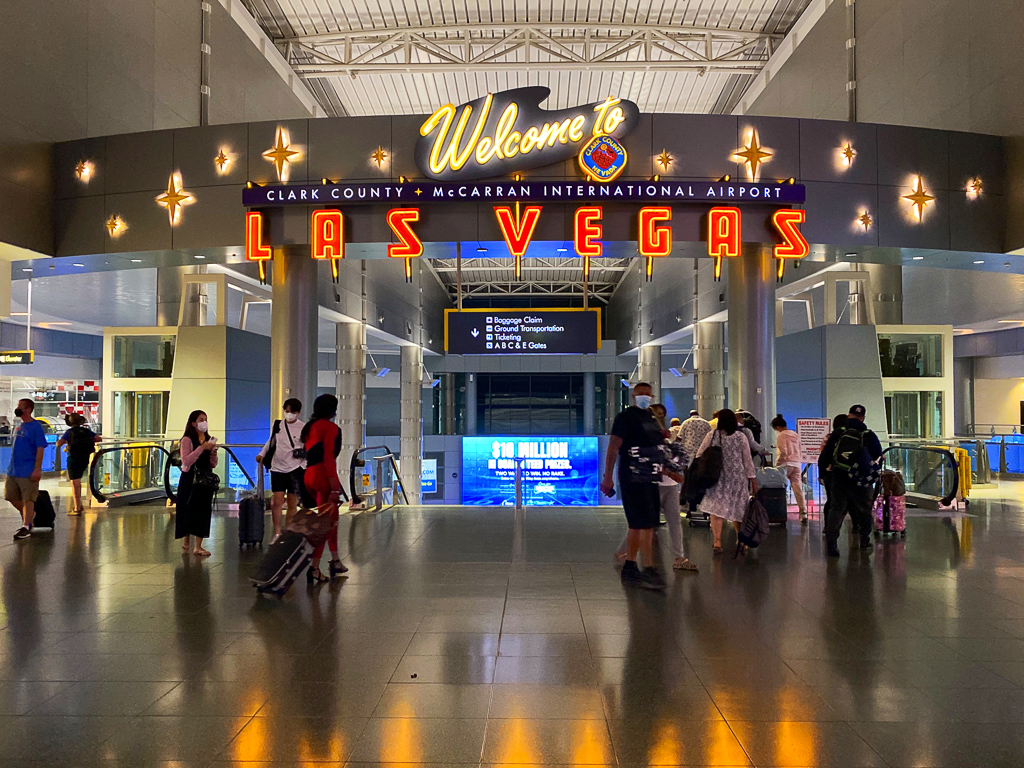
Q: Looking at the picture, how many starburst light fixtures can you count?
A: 12